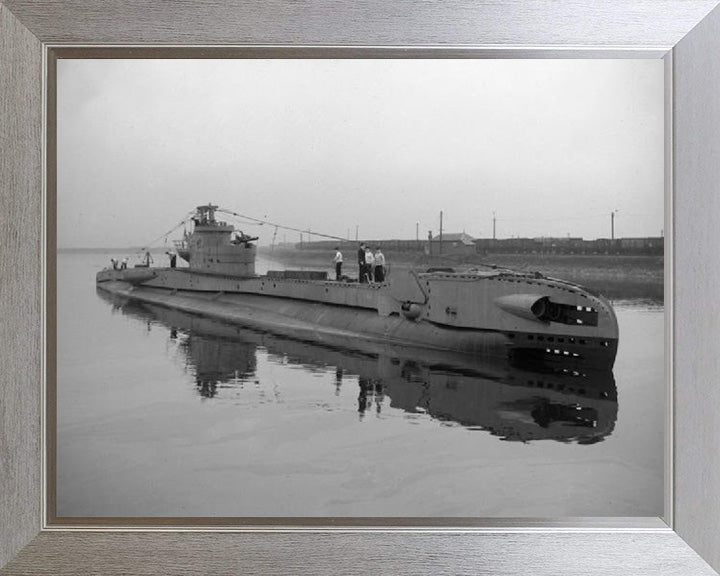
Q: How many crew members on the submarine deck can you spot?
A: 7